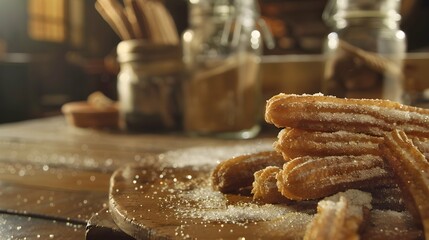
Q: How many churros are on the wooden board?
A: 7